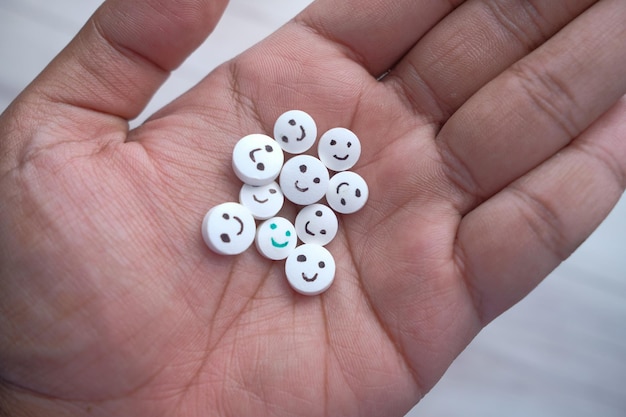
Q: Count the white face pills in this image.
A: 10